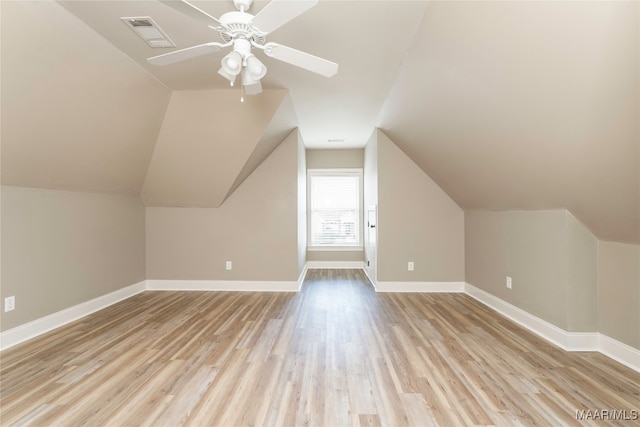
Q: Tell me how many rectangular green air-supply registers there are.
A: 0